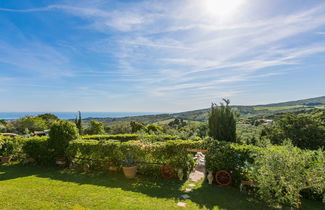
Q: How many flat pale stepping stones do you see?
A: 4